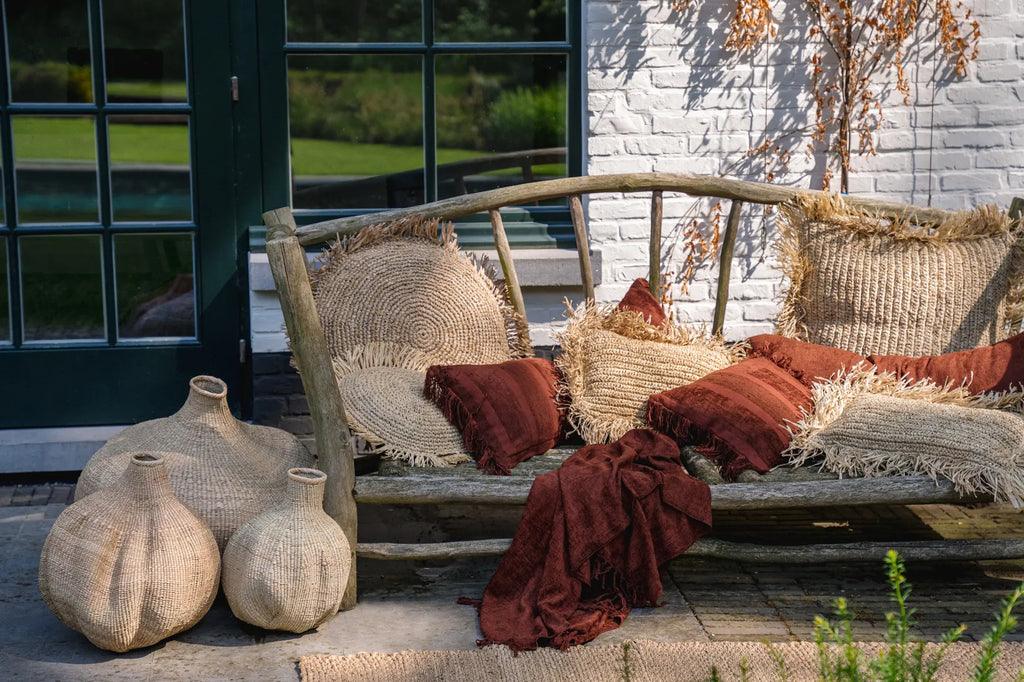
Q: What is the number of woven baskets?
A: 3